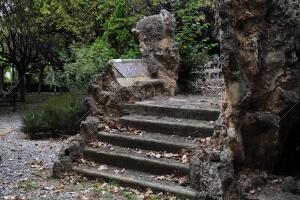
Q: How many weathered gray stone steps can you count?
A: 5